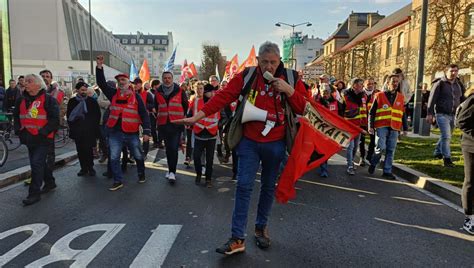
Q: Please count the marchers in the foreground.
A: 1